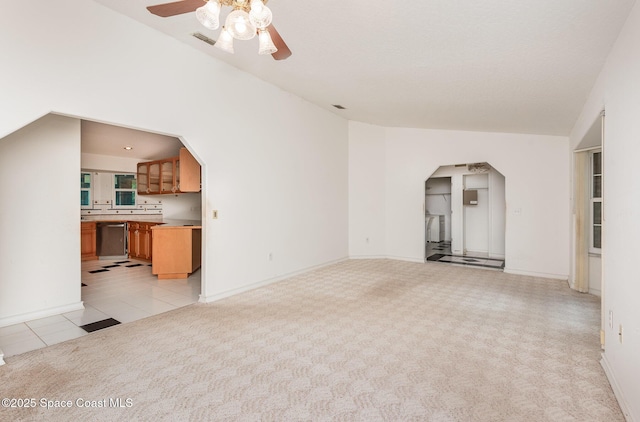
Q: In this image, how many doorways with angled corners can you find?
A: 2